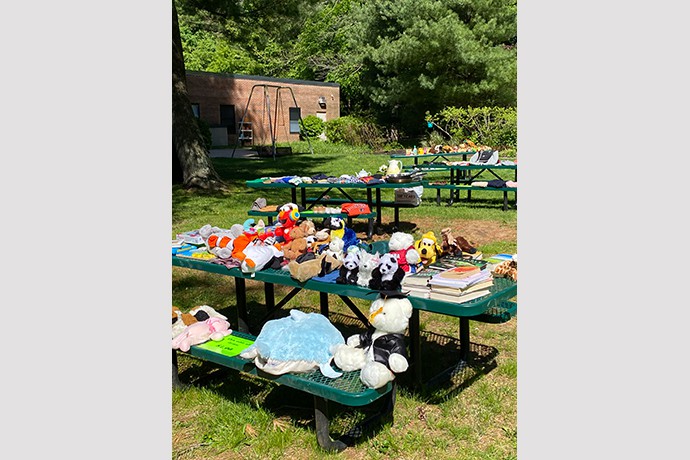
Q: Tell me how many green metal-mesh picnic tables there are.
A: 4